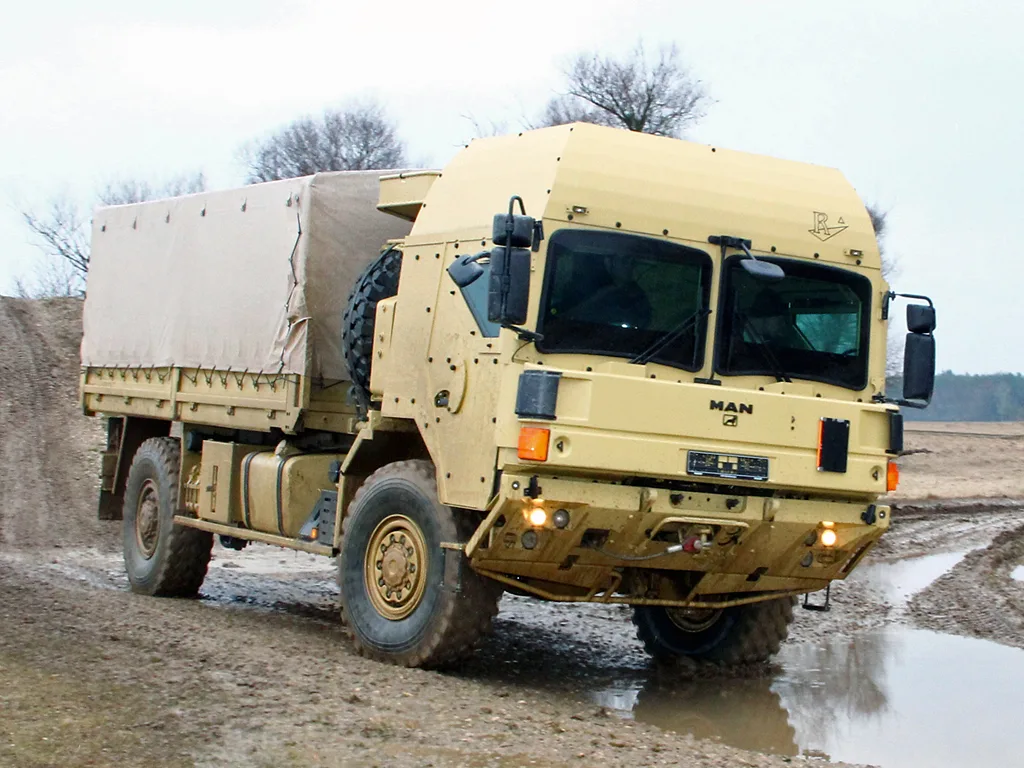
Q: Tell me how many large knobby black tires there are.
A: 4